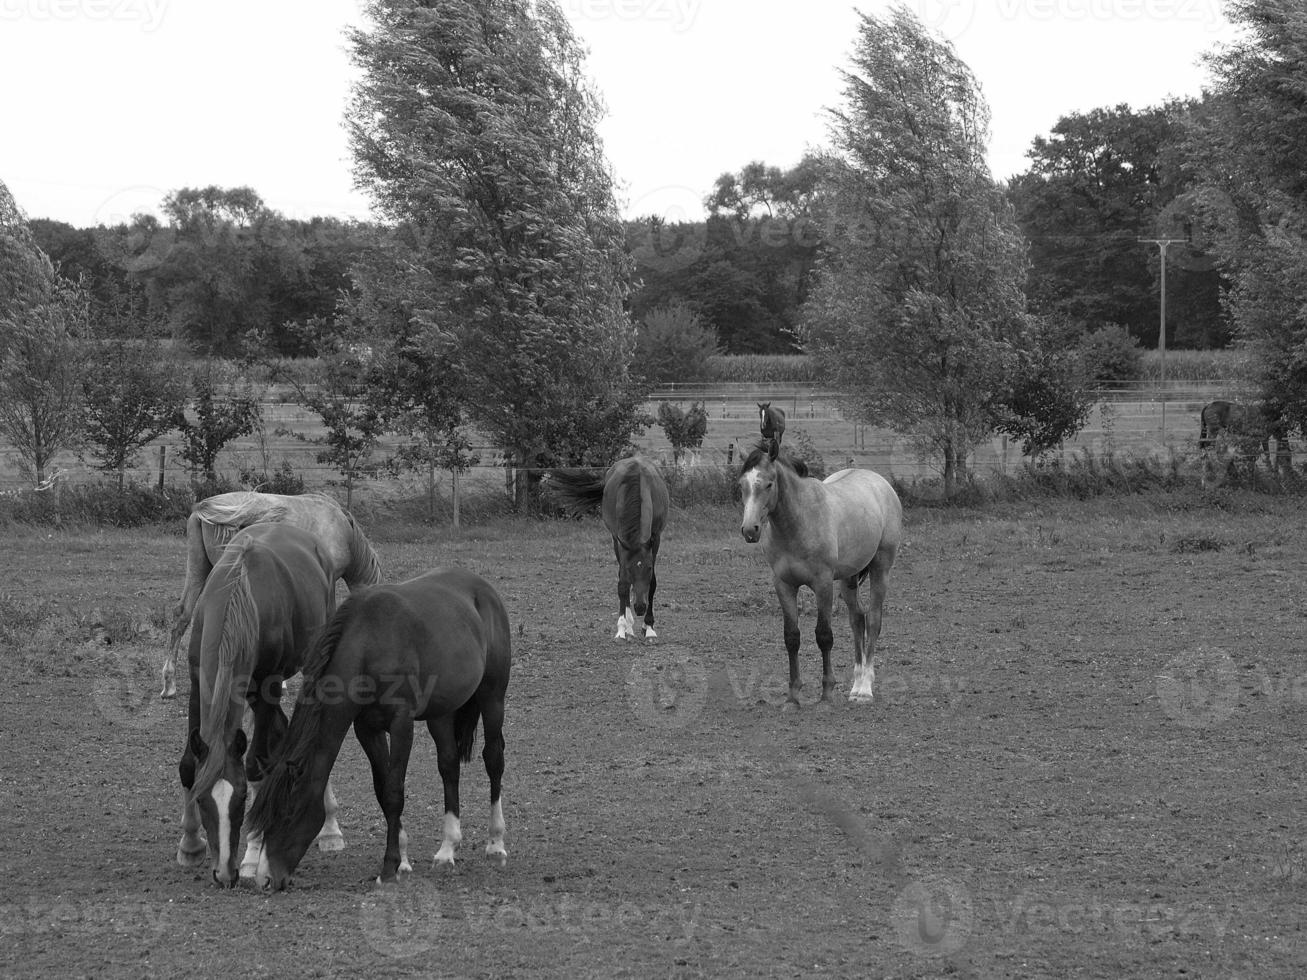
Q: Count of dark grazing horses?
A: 3